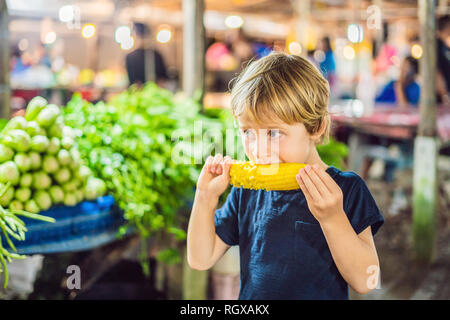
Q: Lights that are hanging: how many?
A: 11